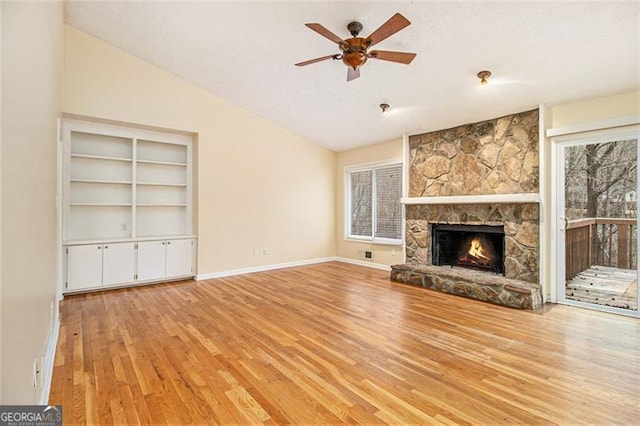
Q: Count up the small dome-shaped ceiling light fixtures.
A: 2